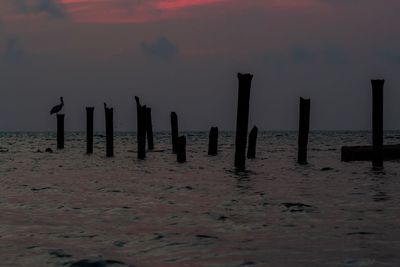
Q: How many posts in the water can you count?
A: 12